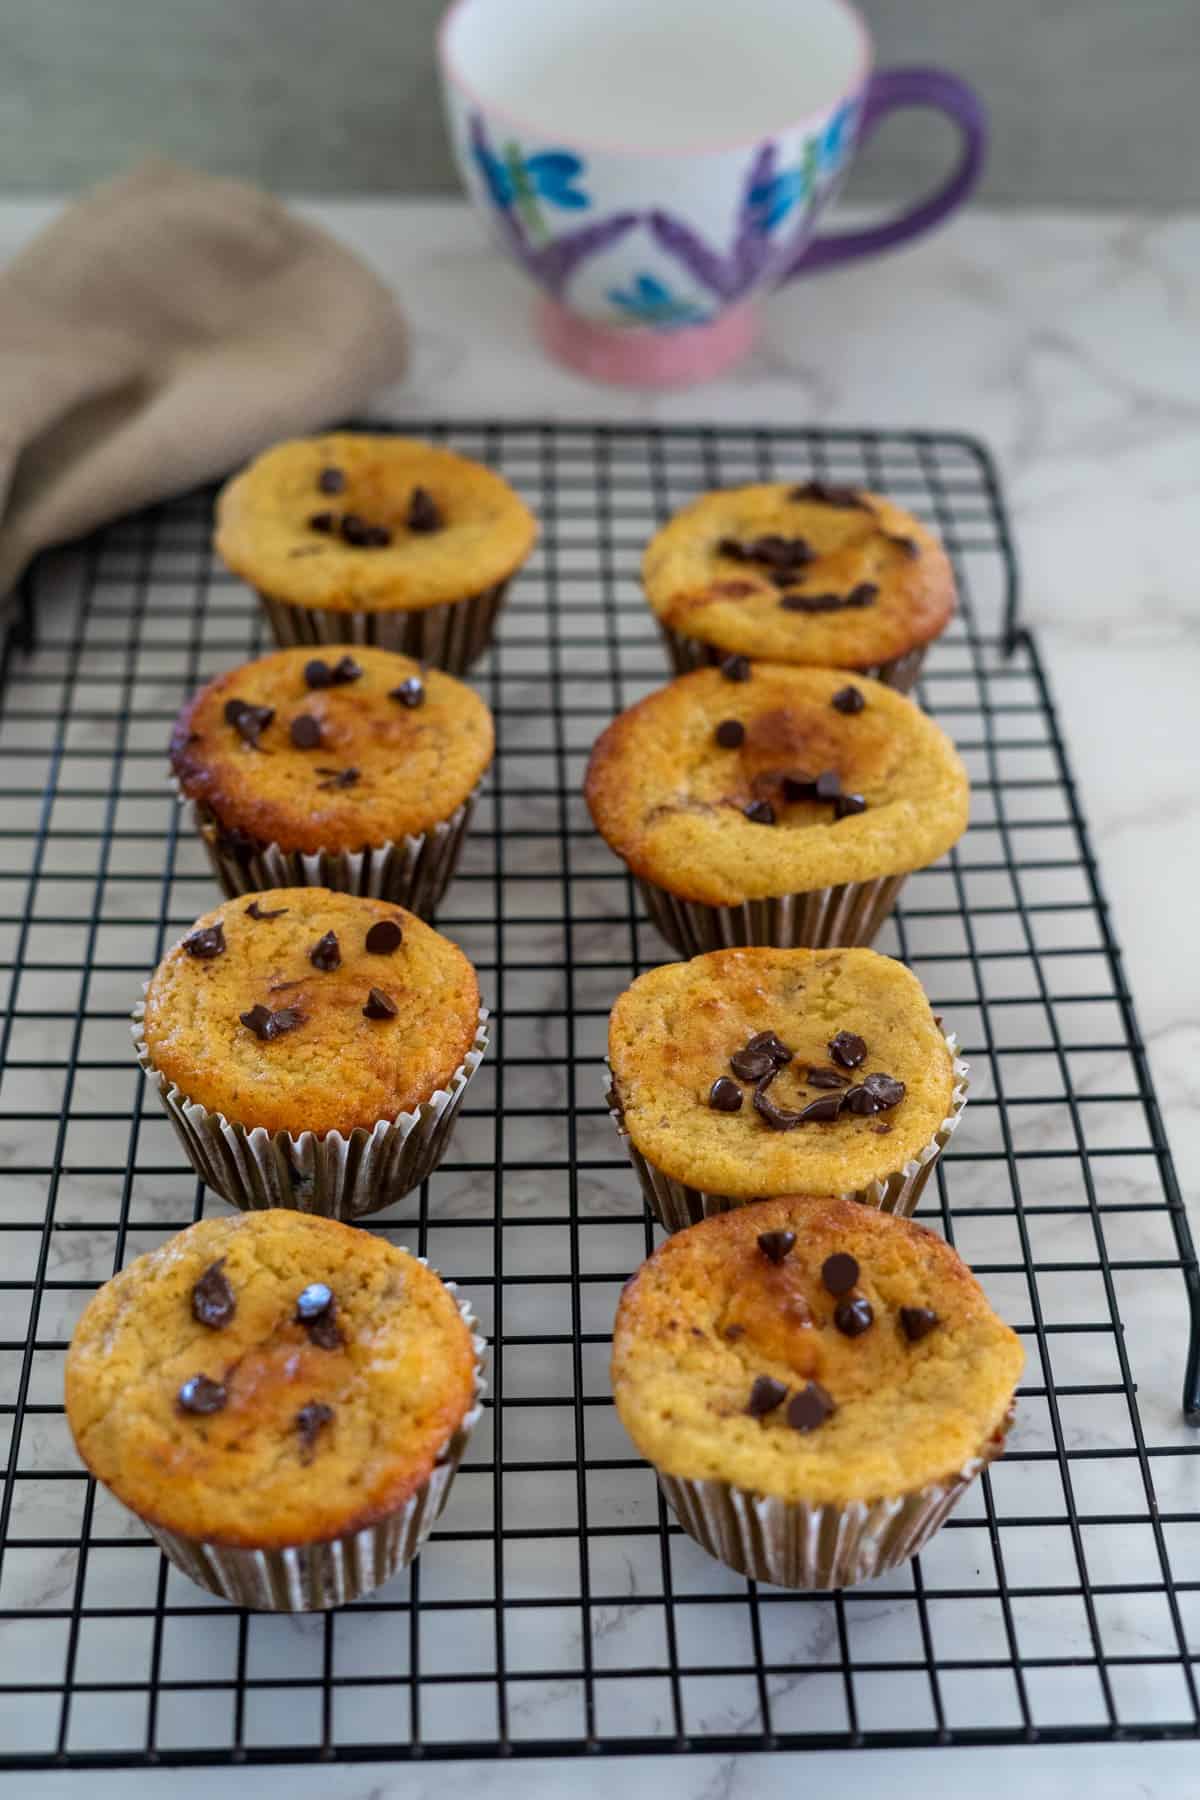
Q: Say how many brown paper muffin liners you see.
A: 8